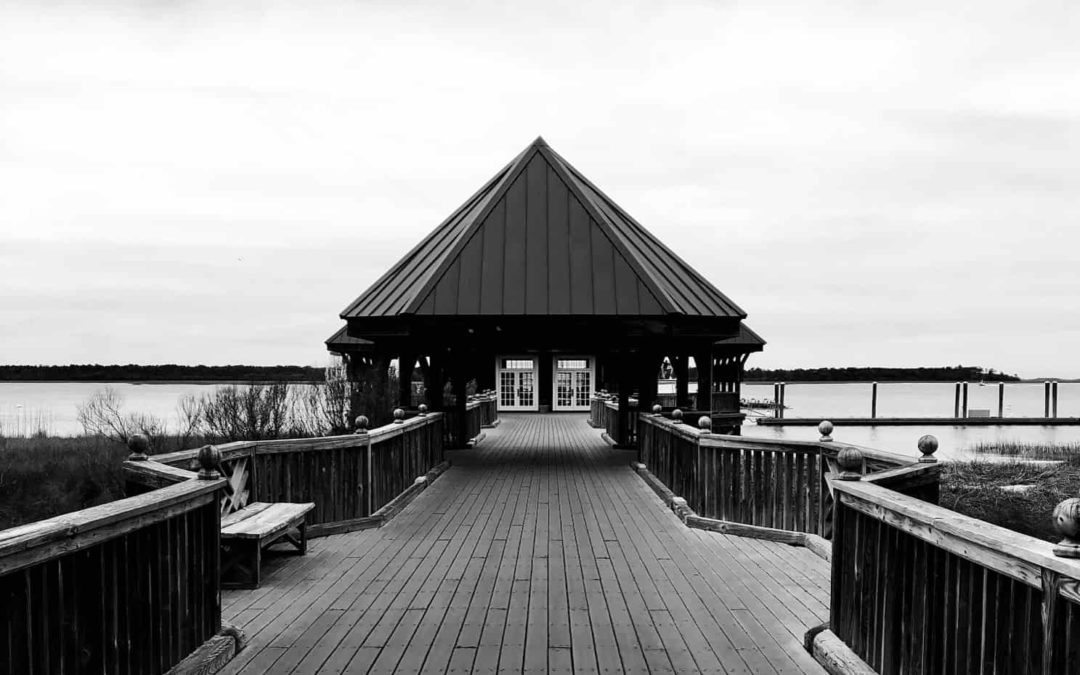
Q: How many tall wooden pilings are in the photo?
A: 8